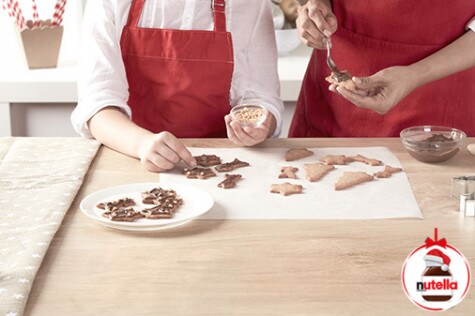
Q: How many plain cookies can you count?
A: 8